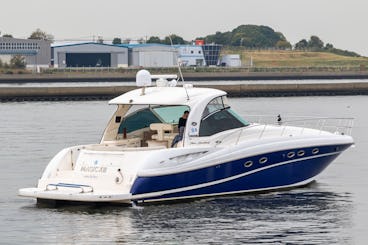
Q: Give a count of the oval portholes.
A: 5